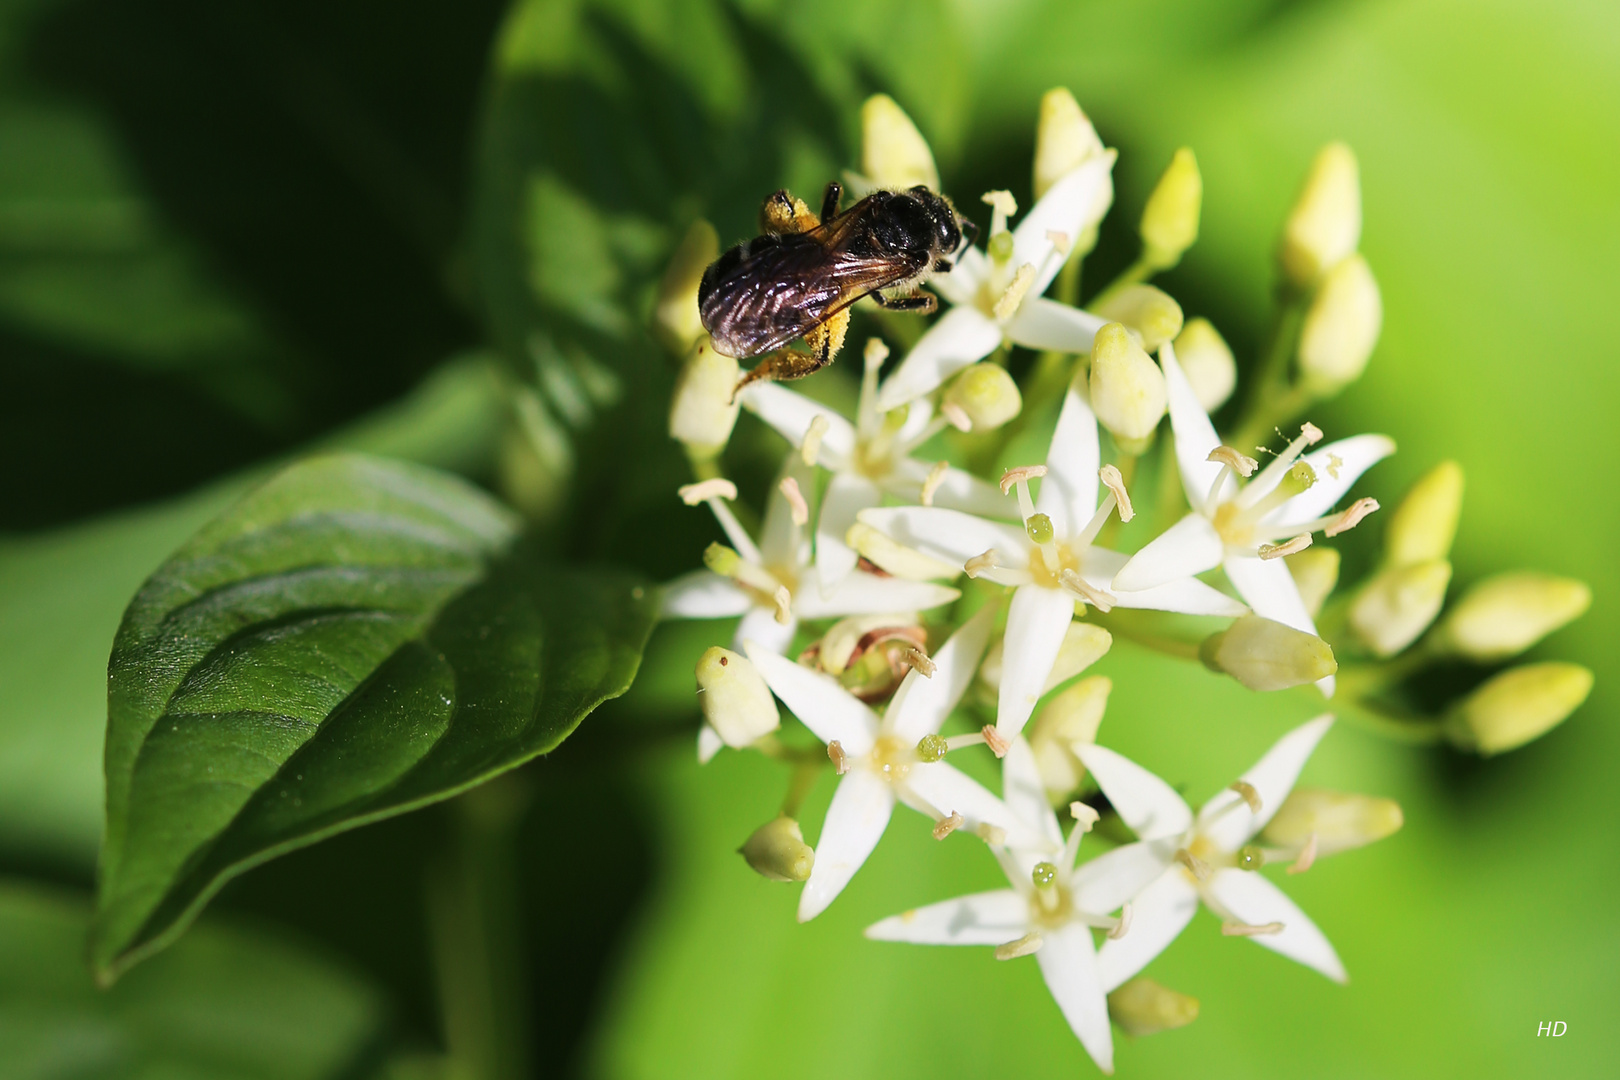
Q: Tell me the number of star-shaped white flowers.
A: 8